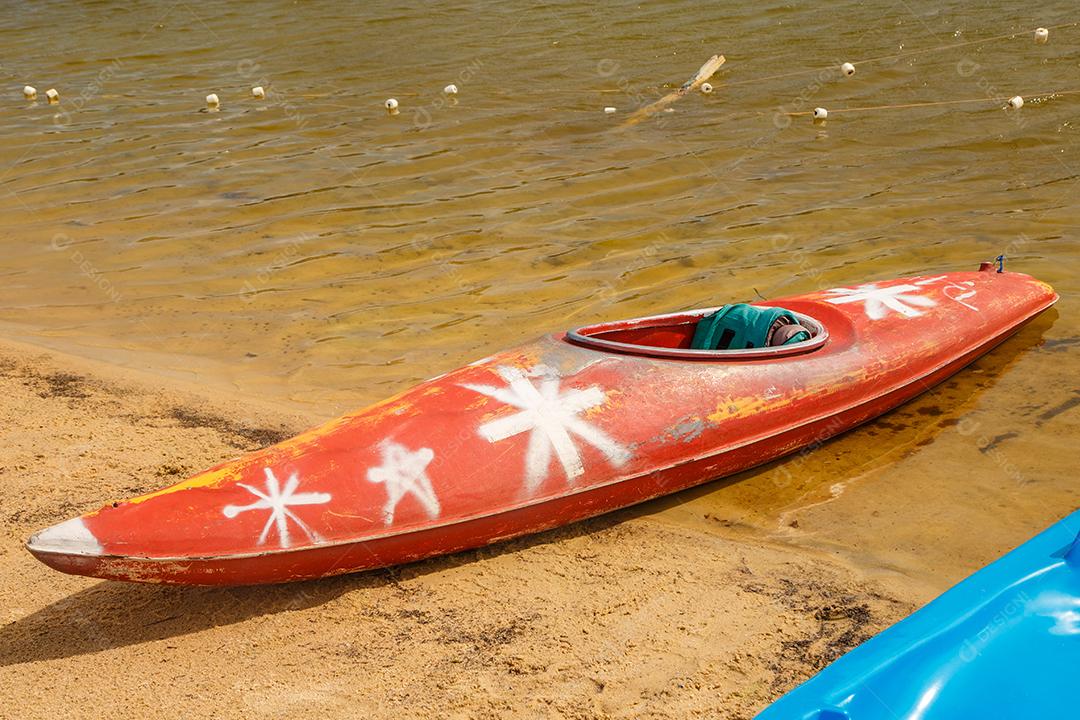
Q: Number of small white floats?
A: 12